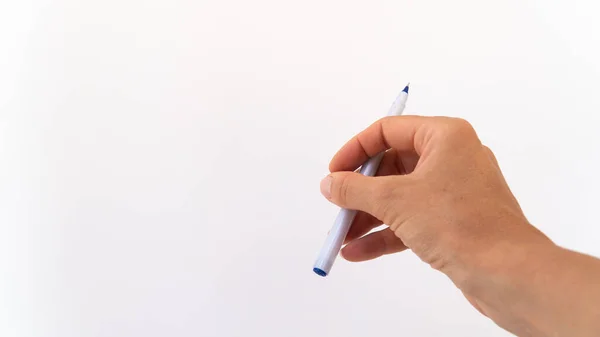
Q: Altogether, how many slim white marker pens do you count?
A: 1